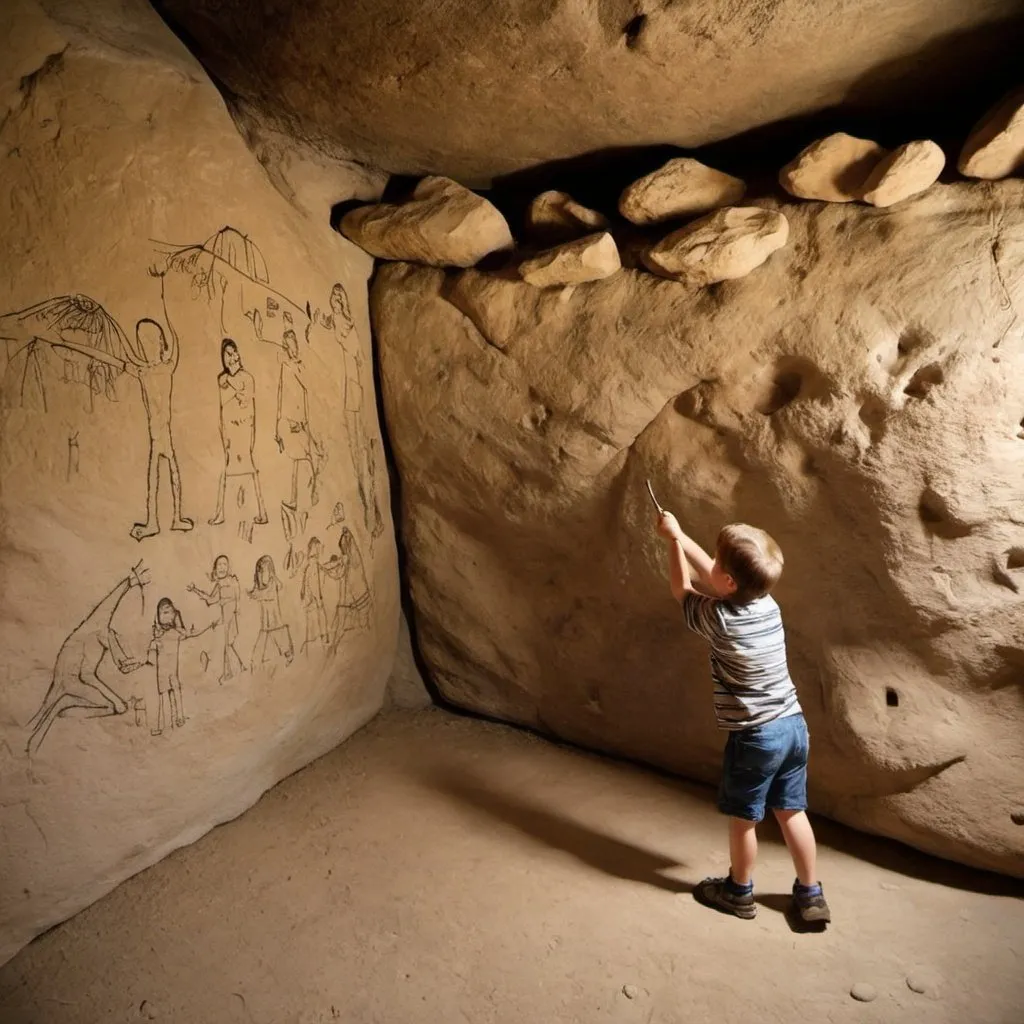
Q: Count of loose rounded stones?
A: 8